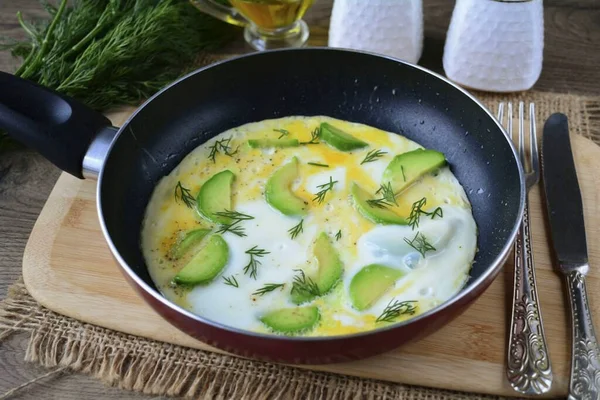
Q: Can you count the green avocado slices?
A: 11